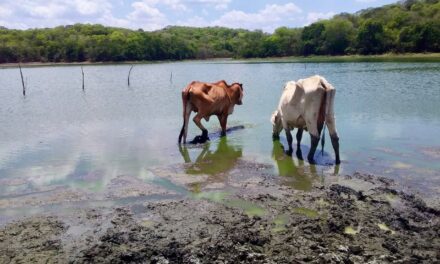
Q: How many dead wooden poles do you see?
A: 4